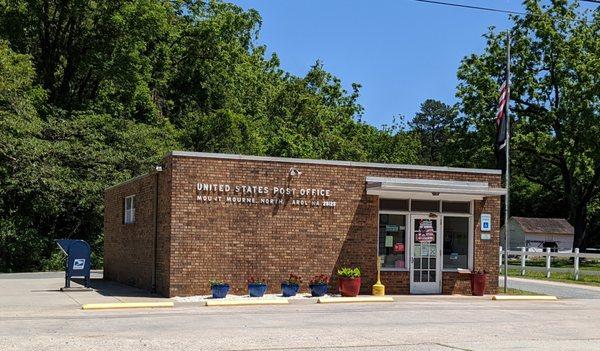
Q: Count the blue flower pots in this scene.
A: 4